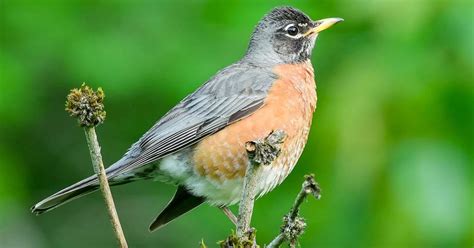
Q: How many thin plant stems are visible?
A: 3